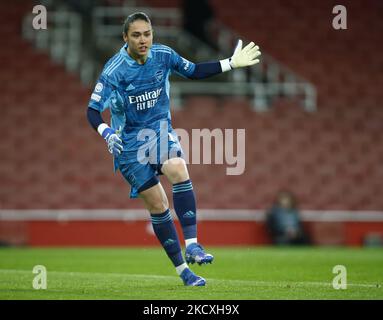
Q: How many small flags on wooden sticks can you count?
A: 0